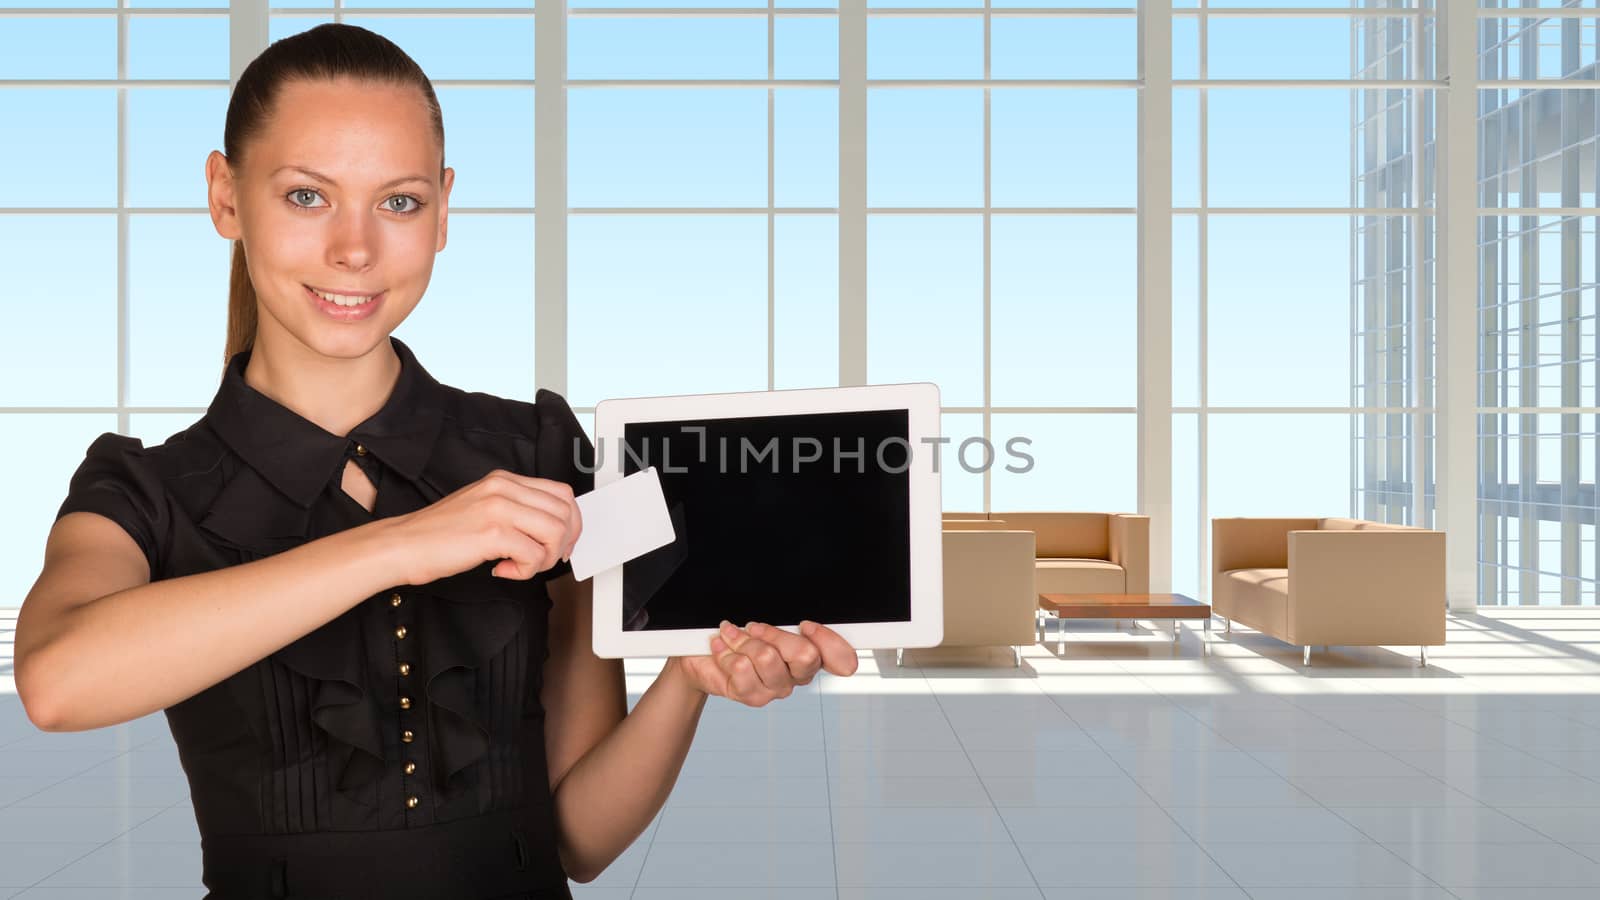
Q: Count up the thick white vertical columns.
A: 5